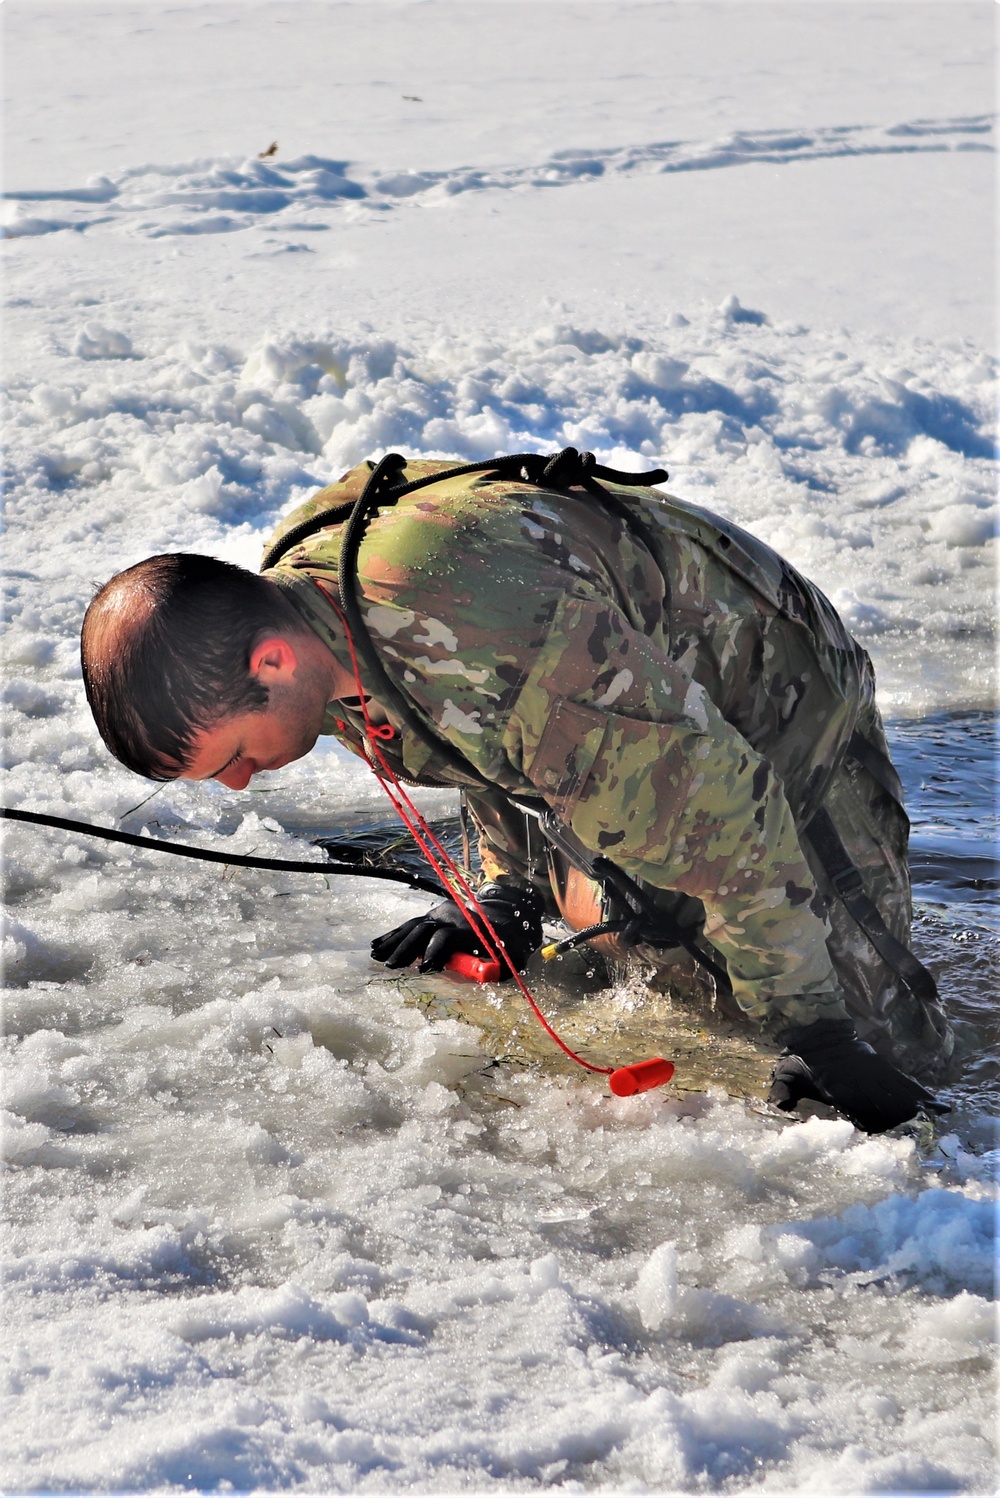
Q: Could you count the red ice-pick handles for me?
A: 2